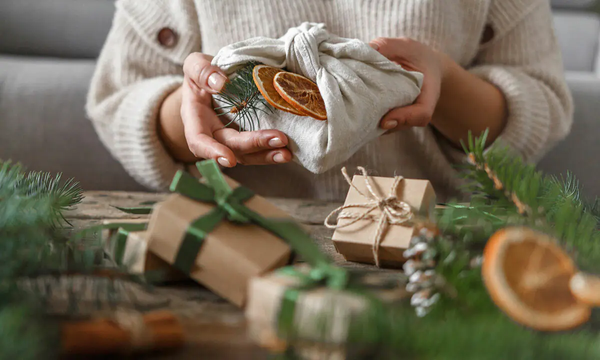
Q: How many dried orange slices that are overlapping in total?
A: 2